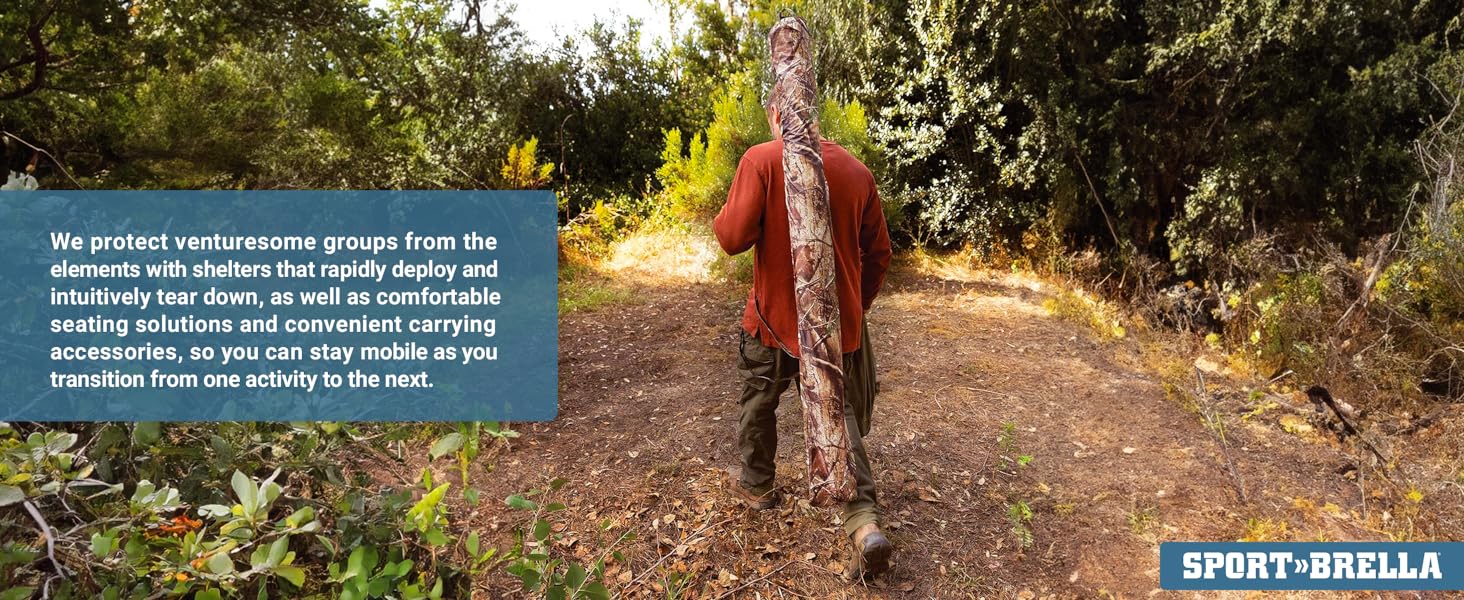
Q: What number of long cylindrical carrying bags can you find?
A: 1